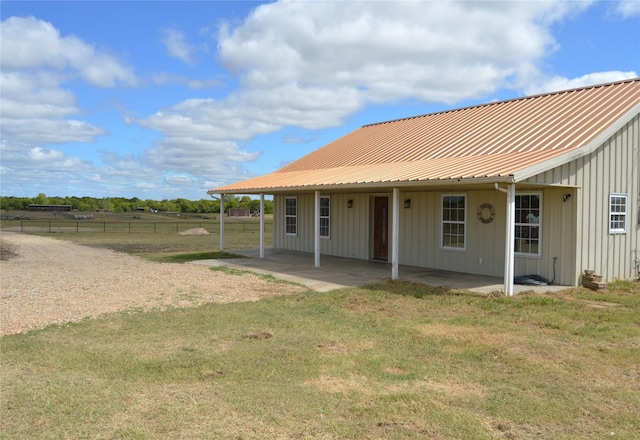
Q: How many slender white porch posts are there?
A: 5